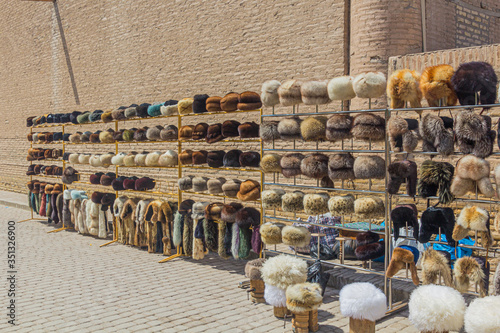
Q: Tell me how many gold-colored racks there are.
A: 4